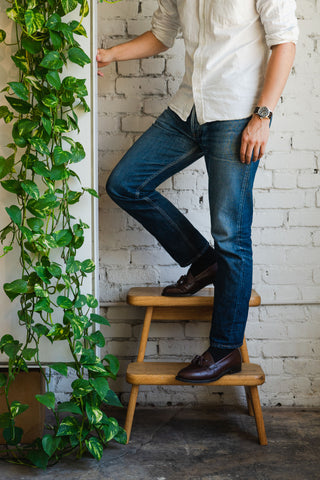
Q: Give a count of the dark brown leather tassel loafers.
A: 2